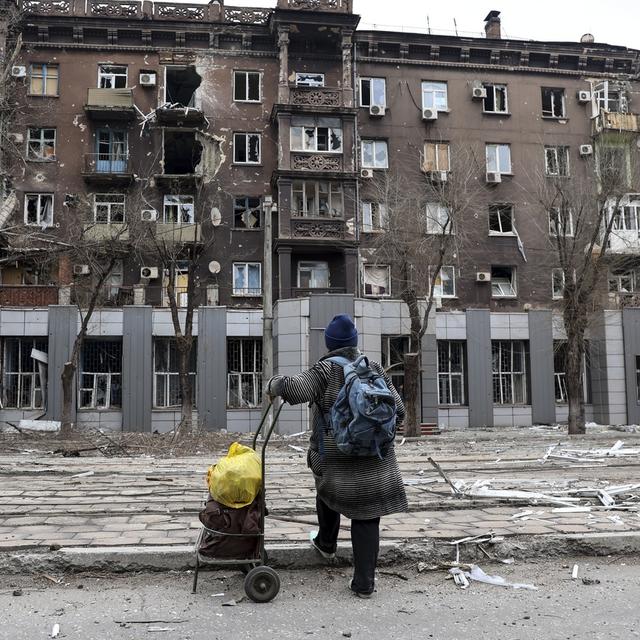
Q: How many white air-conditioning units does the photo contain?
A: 14